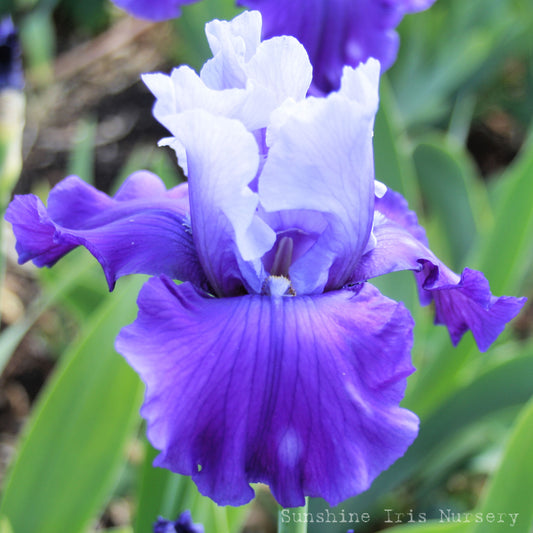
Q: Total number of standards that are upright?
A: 3